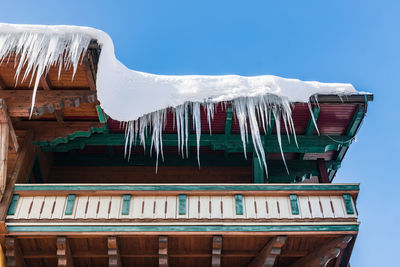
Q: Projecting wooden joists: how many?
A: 7